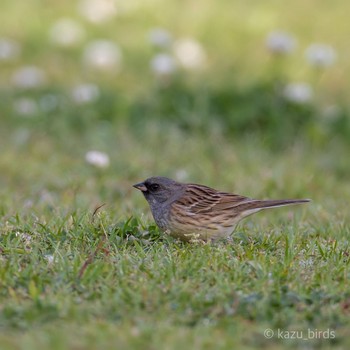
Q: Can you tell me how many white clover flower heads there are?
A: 14